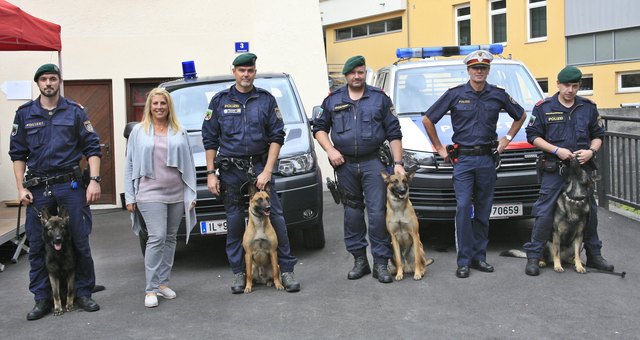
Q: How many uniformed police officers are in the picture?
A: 5